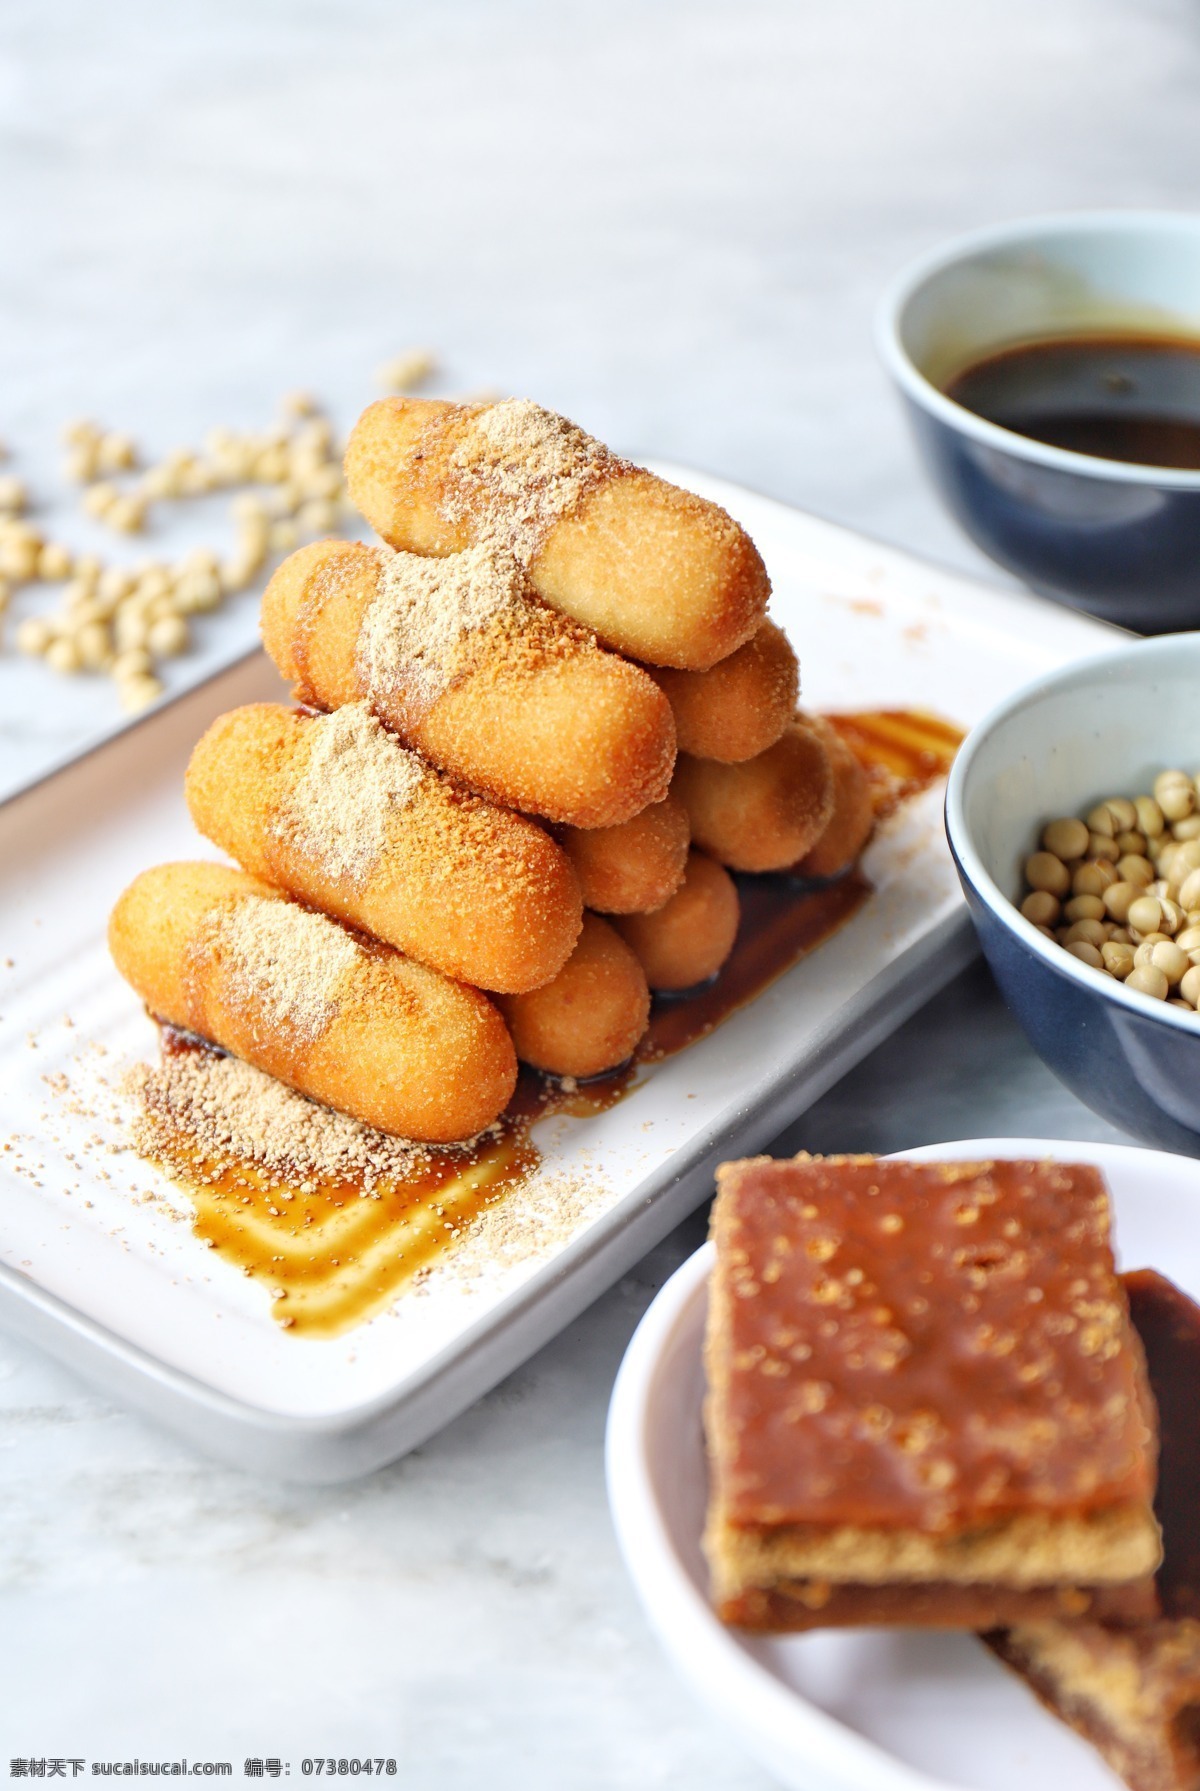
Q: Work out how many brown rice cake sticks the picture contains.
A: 10